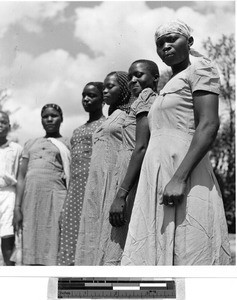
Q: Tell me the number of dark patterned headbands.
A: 1